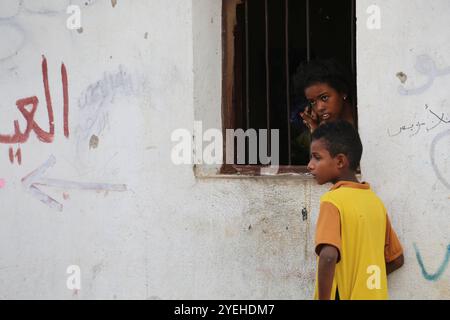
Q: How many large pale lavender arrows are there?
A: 1